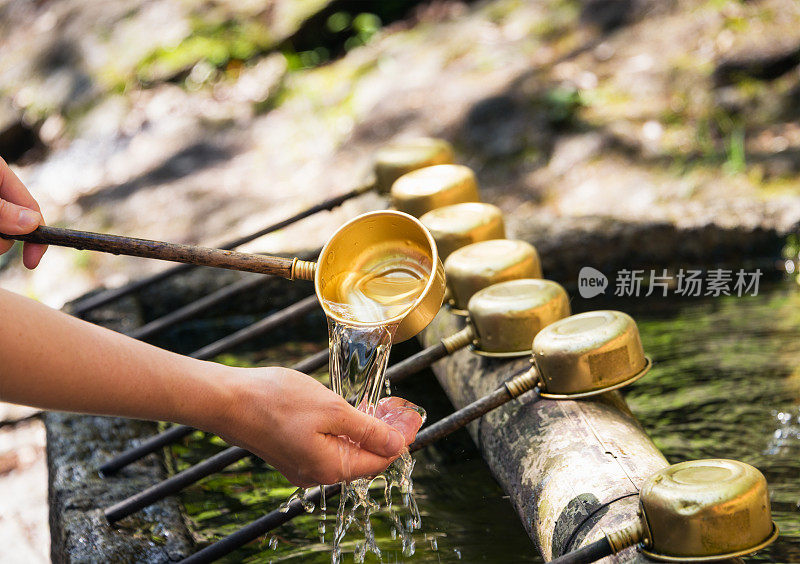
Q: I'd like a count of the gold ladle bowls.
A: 8